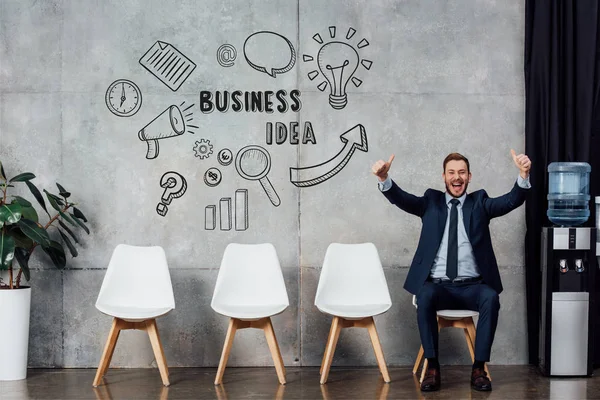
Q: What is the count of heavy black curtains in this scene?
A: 1